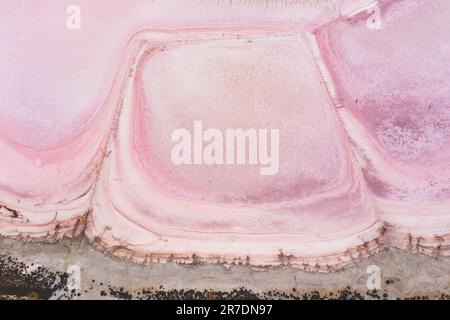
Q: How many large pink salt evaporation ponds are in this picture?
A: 3